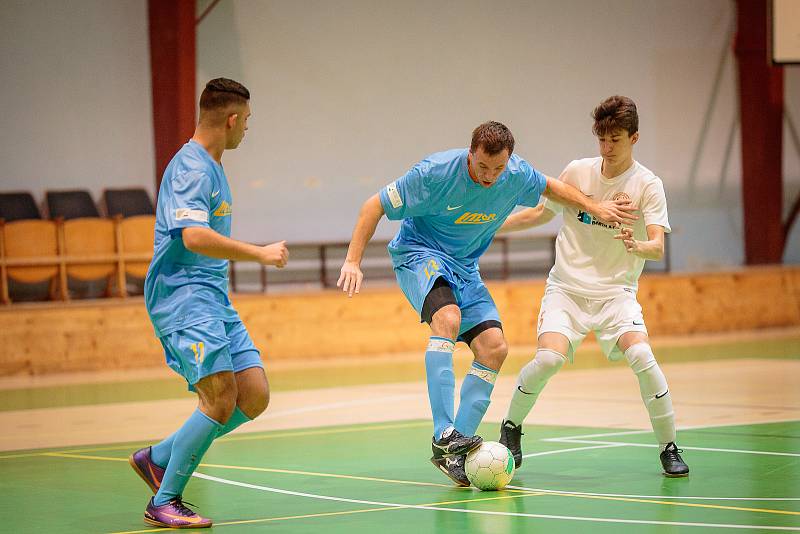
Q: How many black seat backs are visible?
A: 3